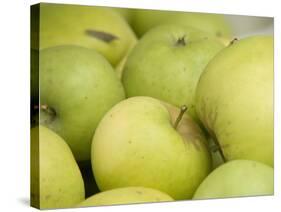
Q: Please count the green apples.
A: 9